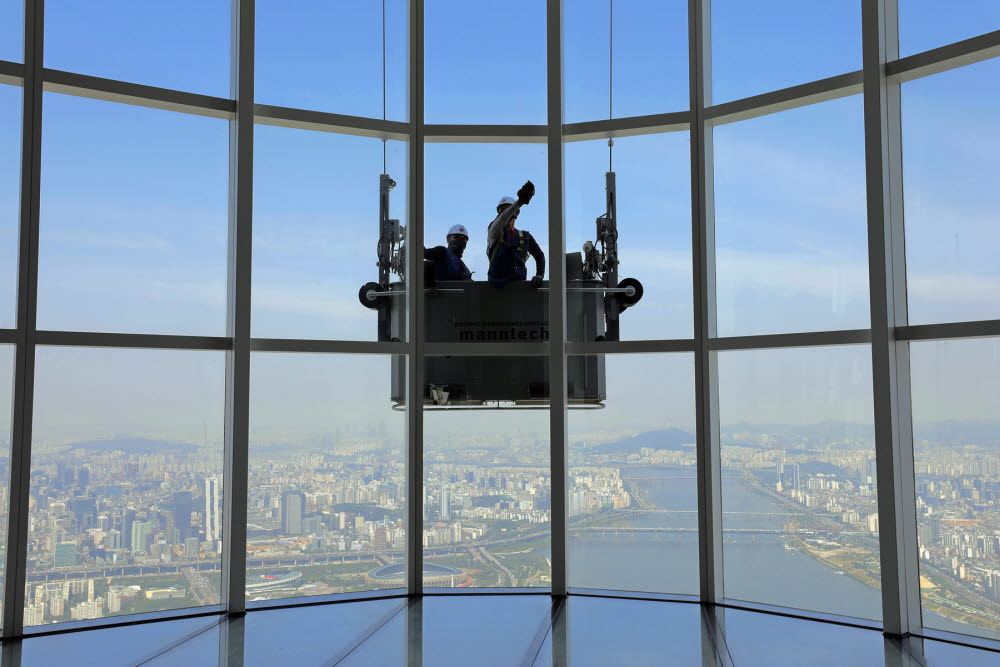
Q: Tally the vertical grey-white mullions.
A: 6